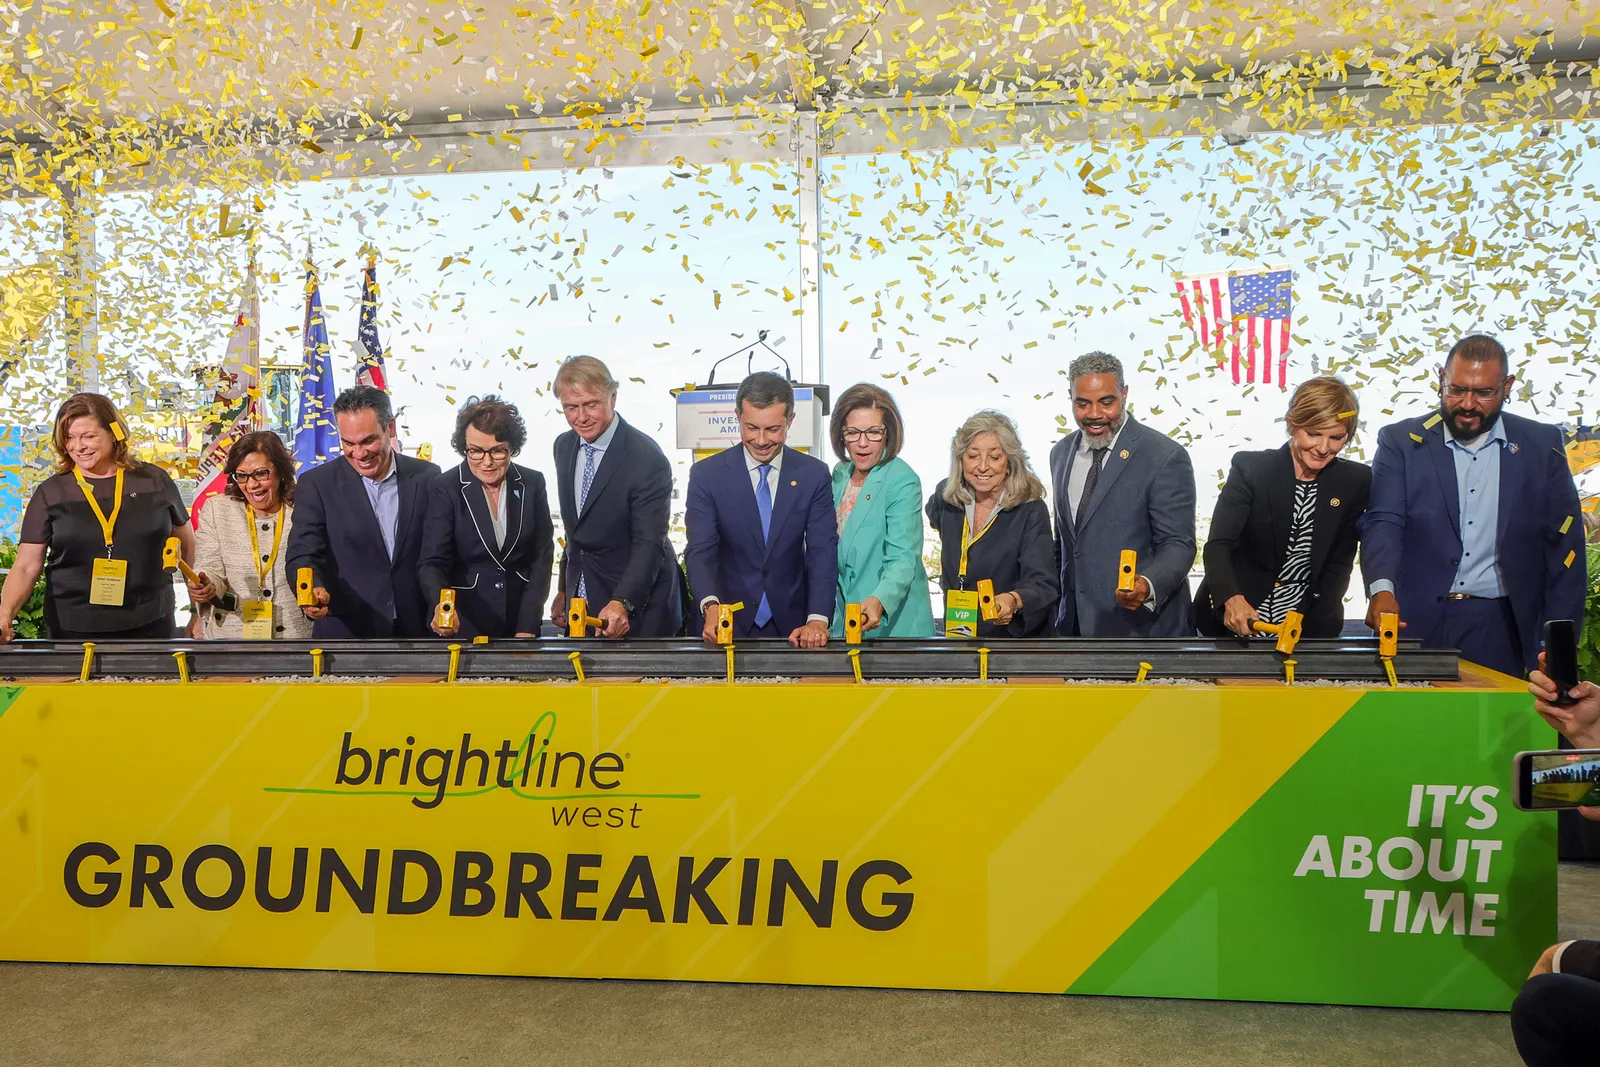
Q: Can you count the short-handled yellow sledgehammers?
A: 10